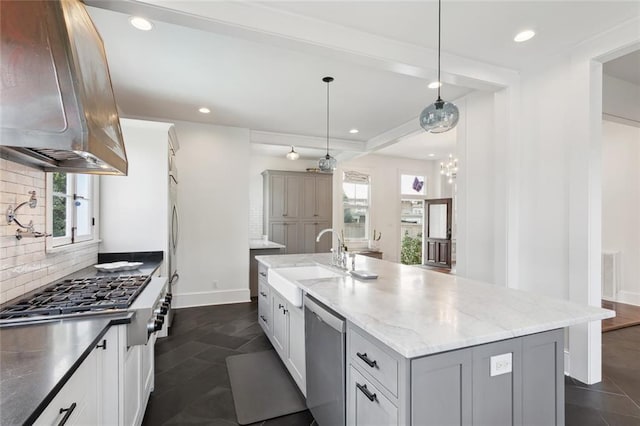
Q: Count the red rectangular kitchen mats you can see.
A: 0